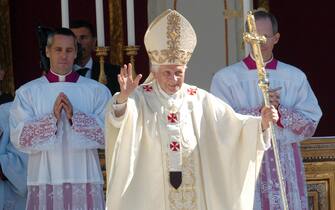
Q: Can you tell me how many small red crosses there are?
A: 4